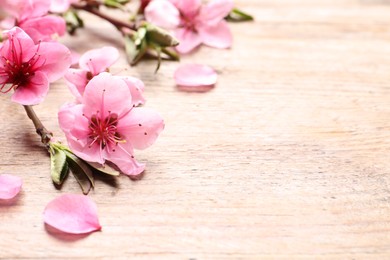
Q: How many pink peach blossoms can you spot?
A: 5